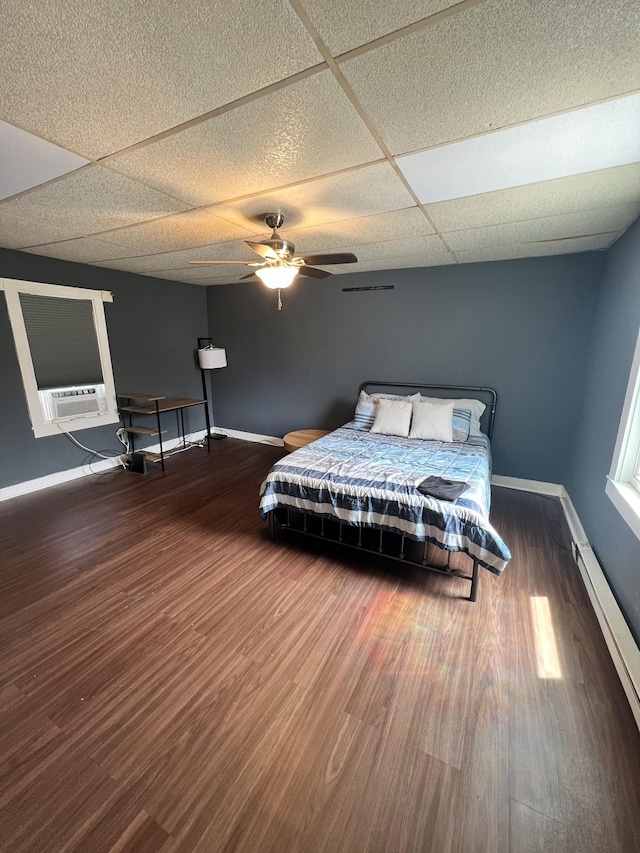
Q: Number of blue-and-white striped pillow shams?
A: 2